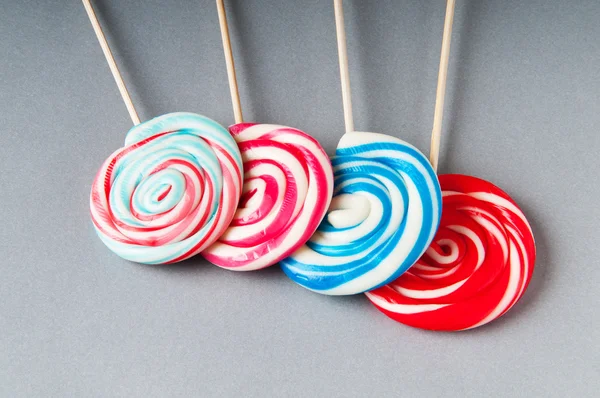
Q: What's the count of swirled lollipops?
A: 4